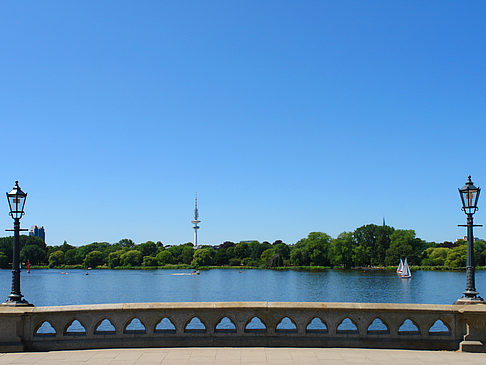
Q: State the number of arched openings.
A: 14